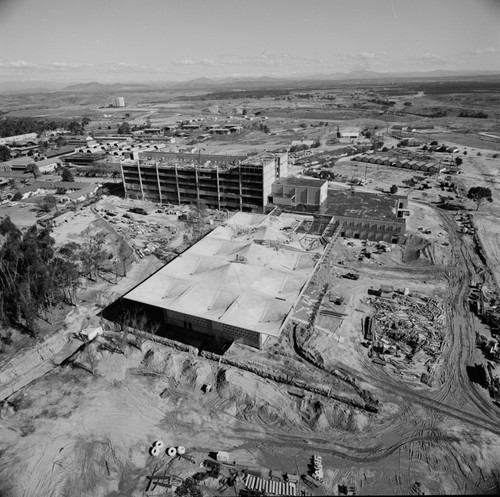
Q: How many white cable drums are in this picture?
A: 4